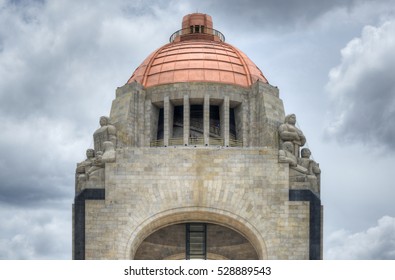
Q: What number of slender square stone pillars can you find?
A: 4